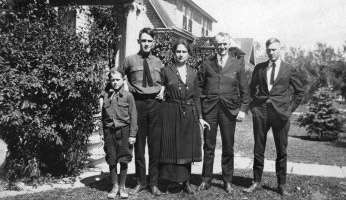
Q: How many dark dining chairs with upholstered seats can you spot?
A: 0